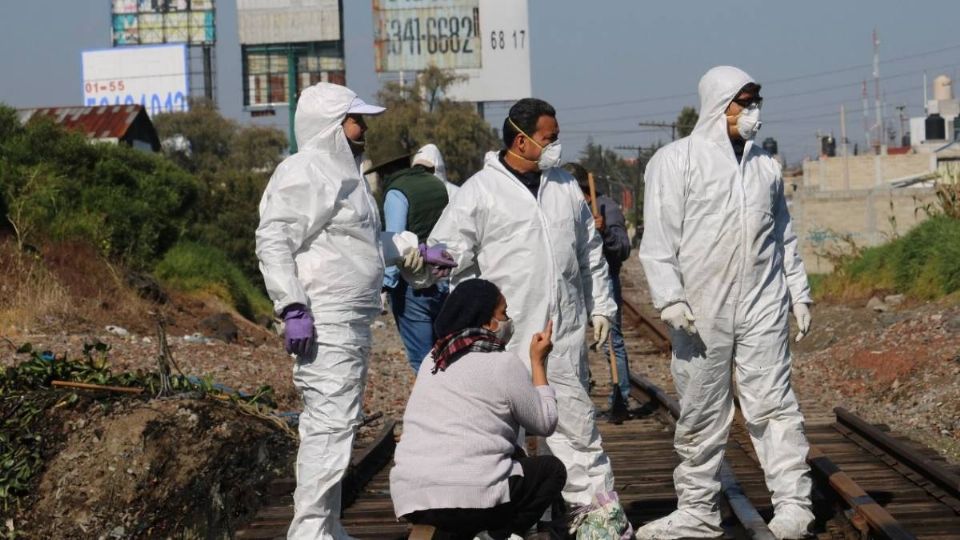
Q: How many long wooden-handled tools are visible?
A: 1